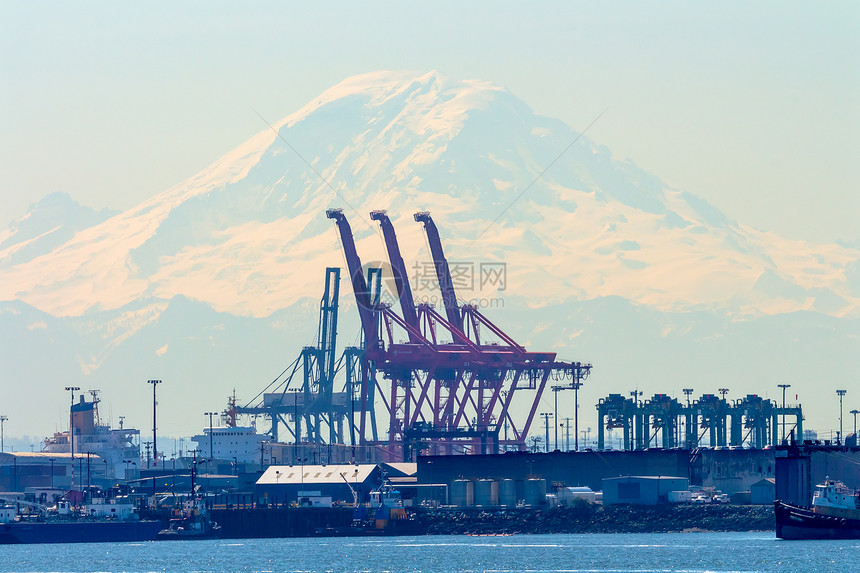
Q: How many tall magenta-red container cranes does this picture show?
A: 3